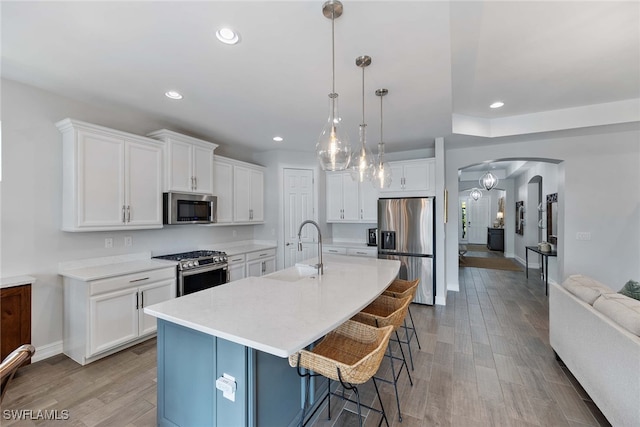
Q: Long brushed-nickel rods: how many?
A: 3